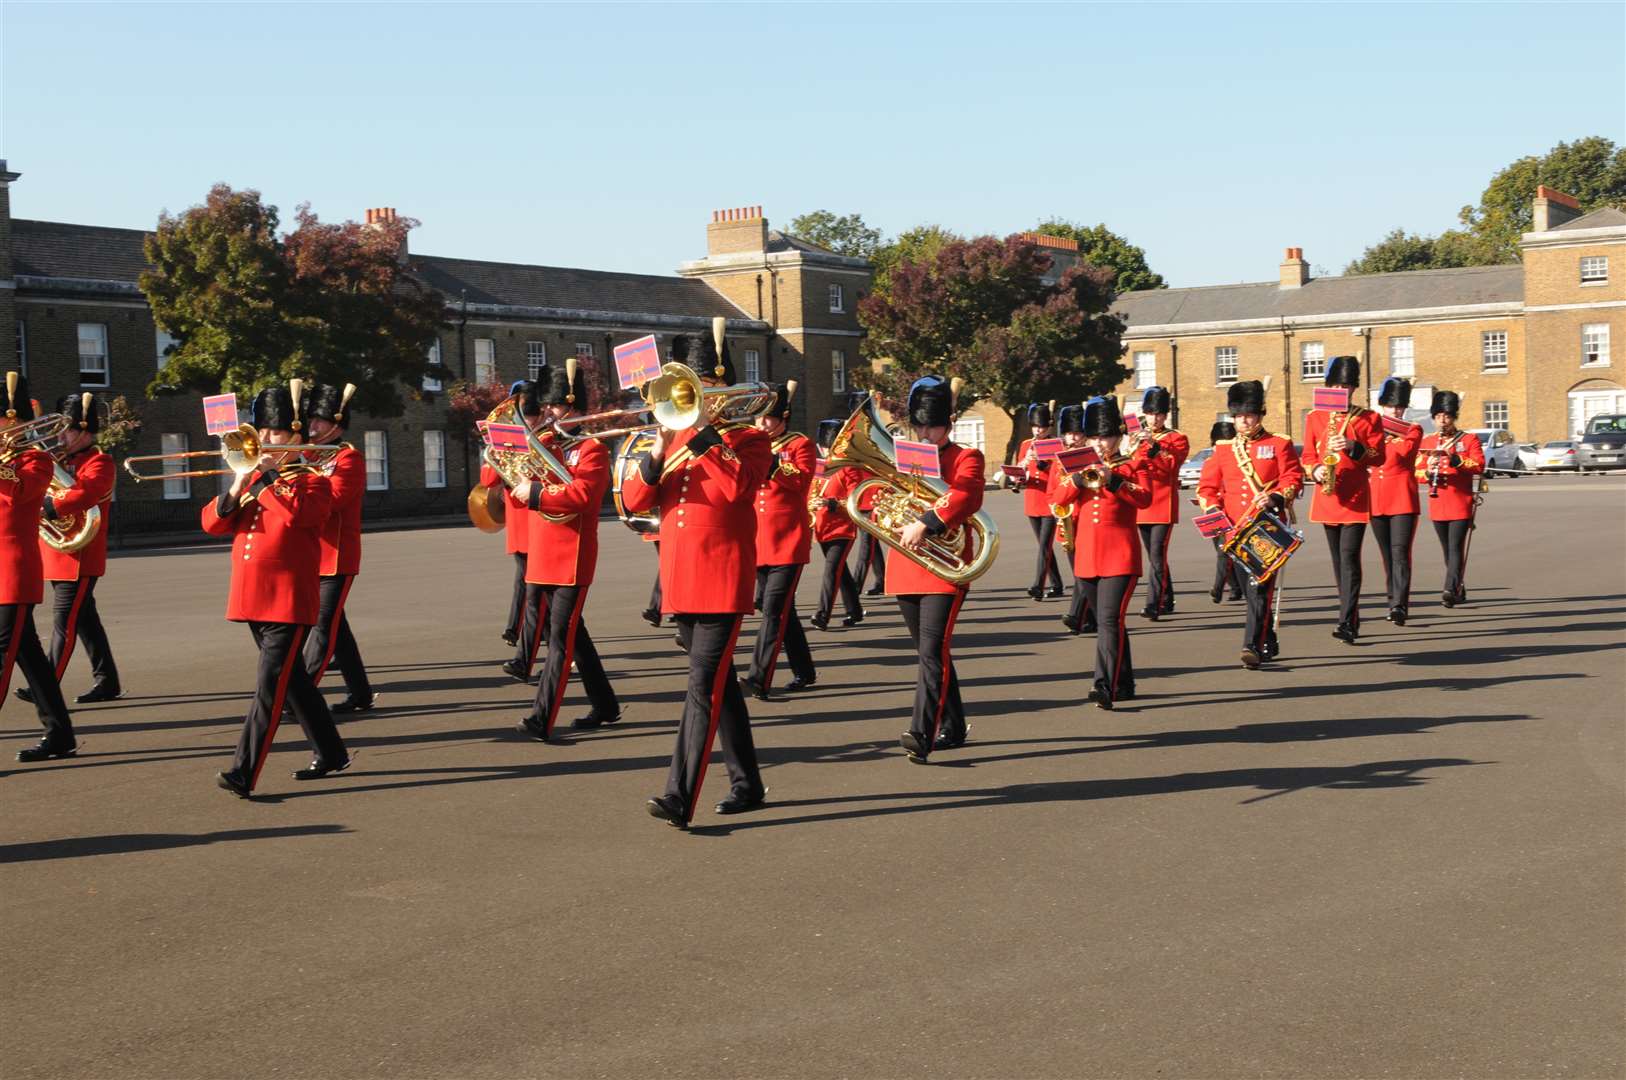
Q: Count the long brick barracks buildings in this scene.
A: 2